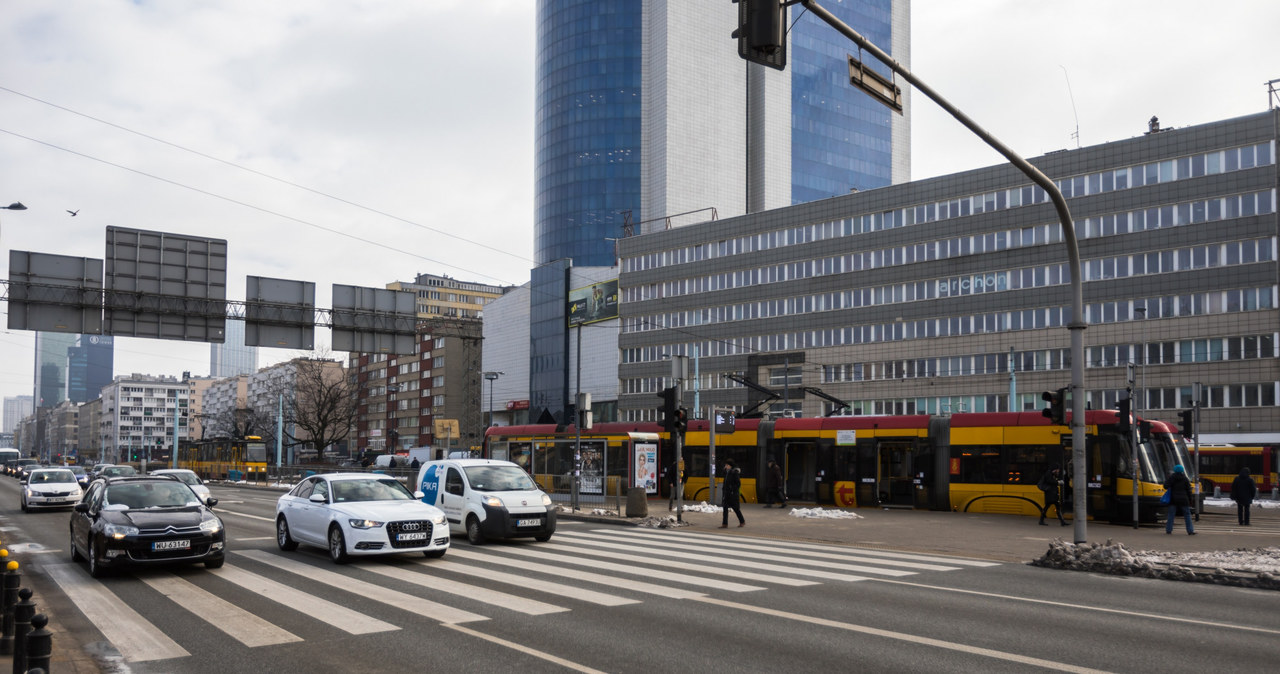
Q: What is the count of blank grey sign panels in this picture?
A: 4